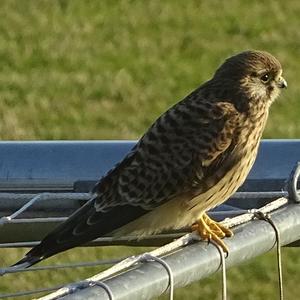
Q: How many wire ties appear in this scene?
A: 4